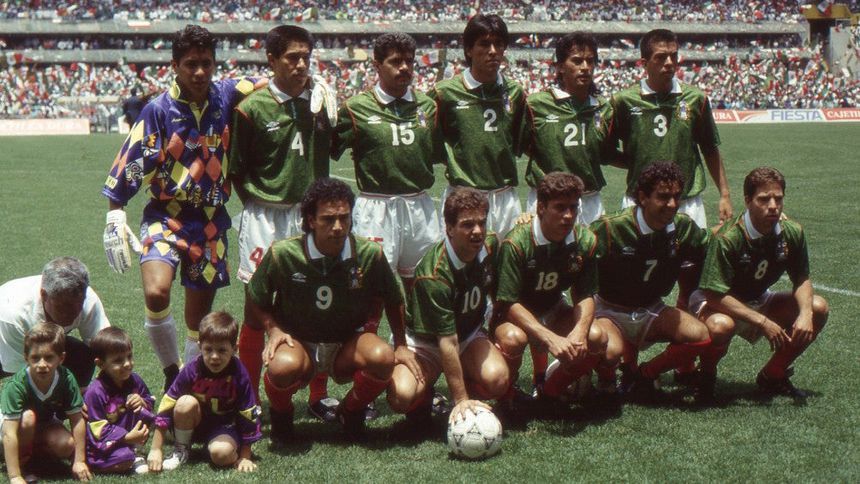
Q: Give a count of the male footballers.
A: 11